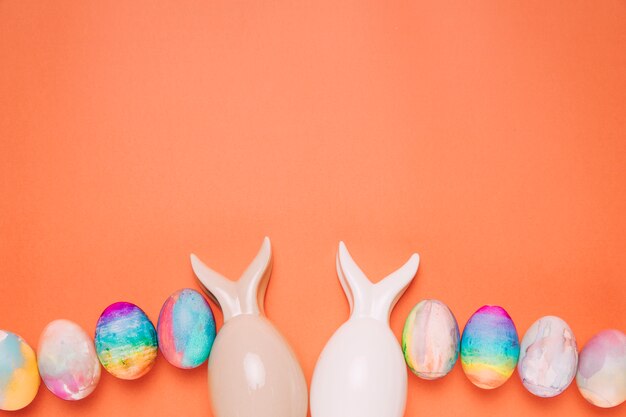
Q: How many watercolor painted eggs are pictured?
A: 8